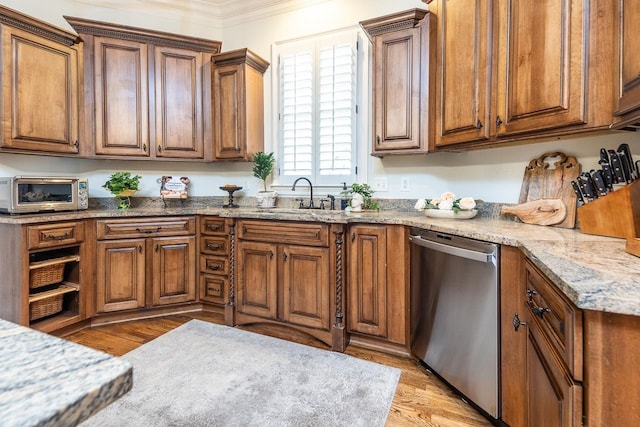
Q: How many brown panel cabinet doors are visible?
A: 14